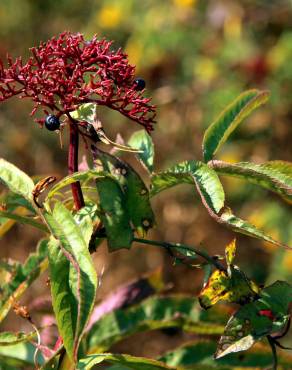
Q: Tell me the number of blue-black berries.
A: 2